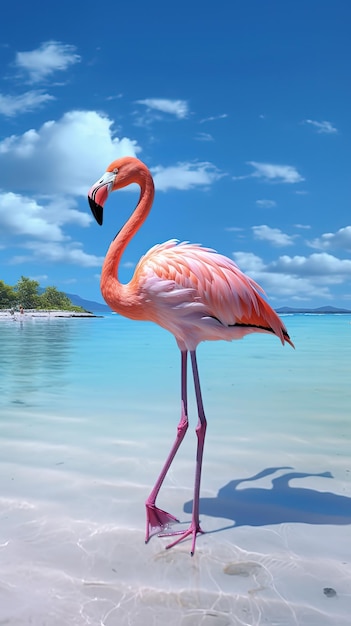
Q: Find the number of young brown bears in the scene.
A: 0